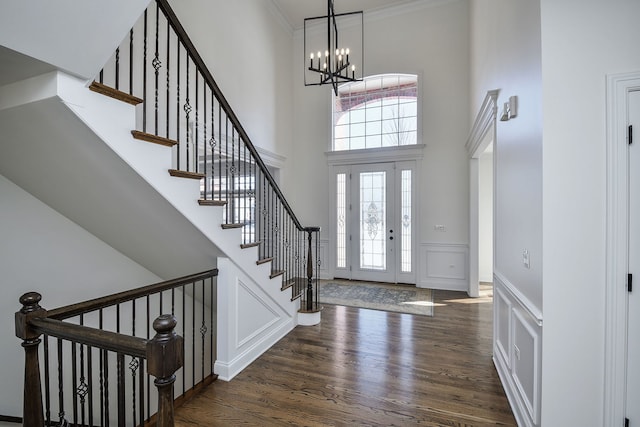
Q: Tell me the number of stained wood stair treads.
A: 11